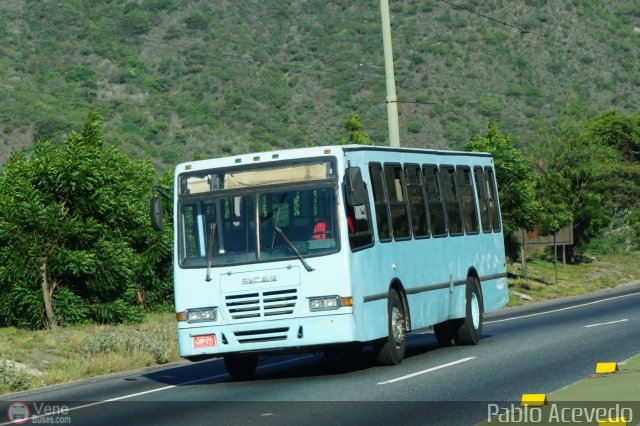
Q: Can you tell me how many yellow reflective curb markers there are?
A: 3